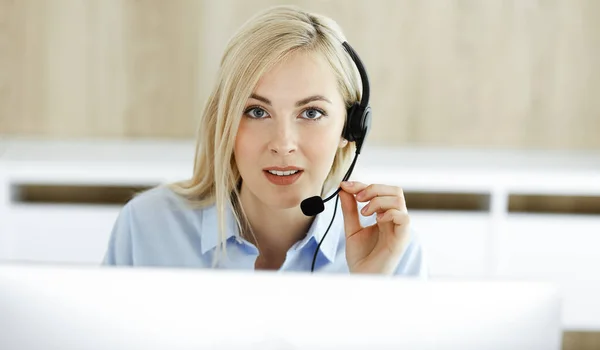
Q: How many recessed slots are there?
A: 3